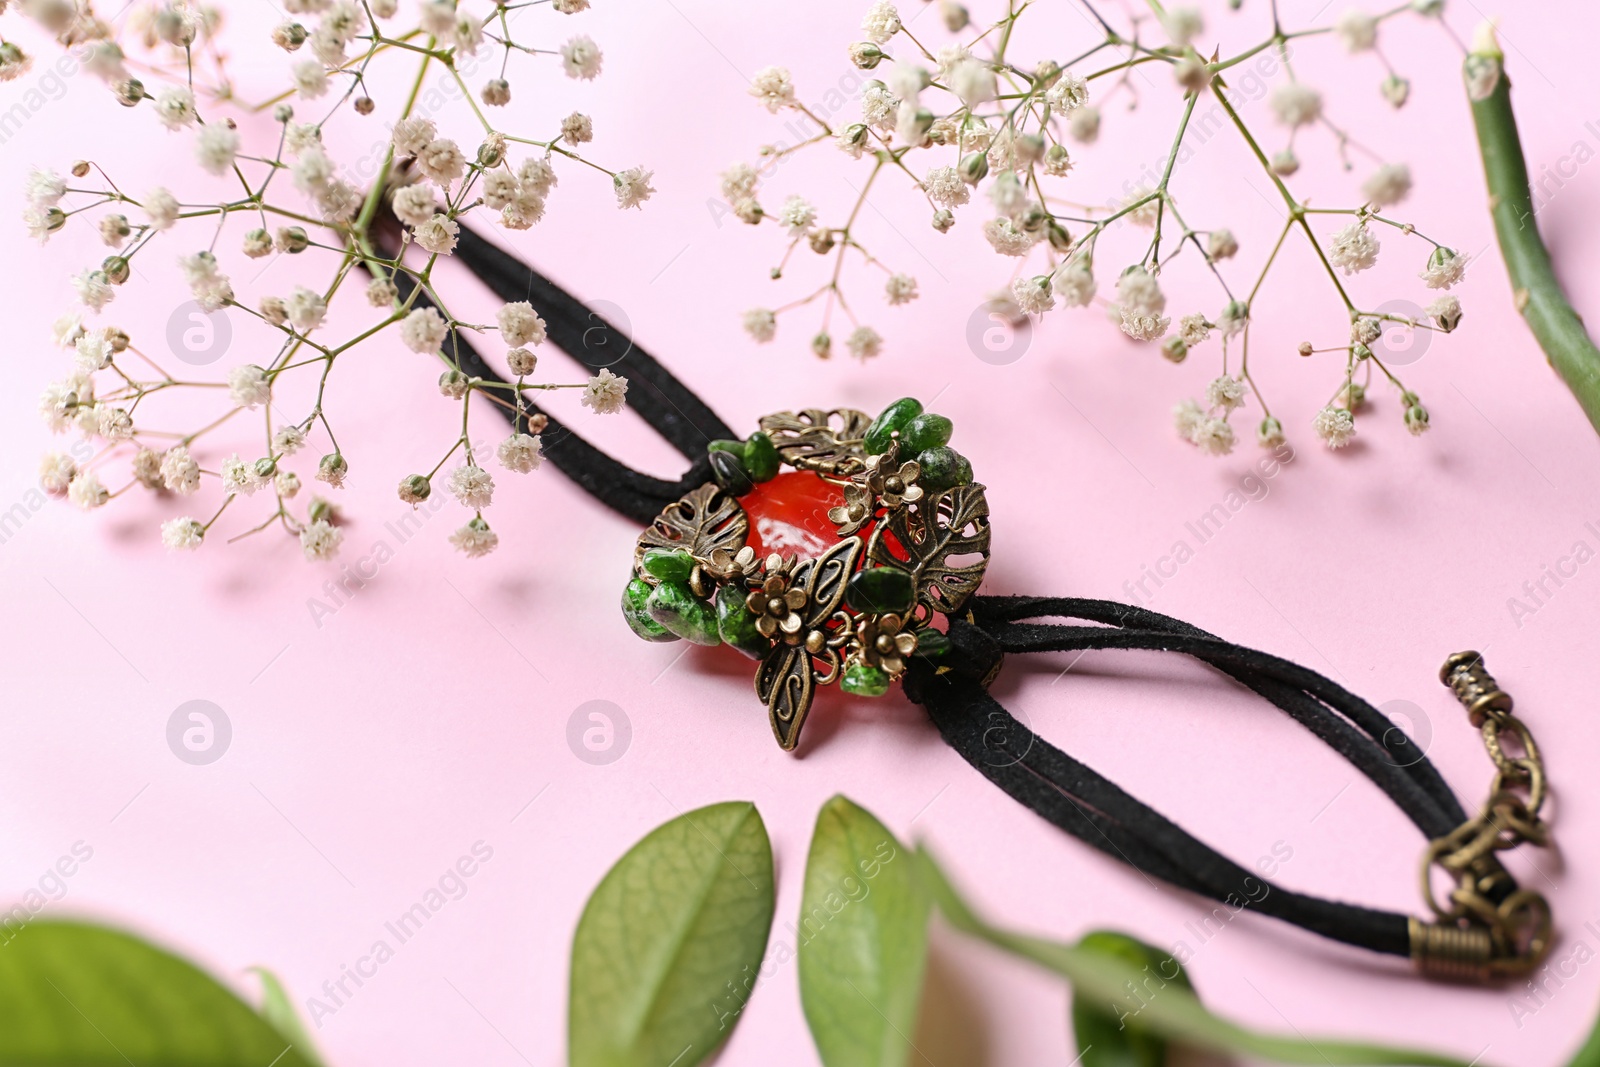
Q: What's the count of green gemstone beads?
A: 13